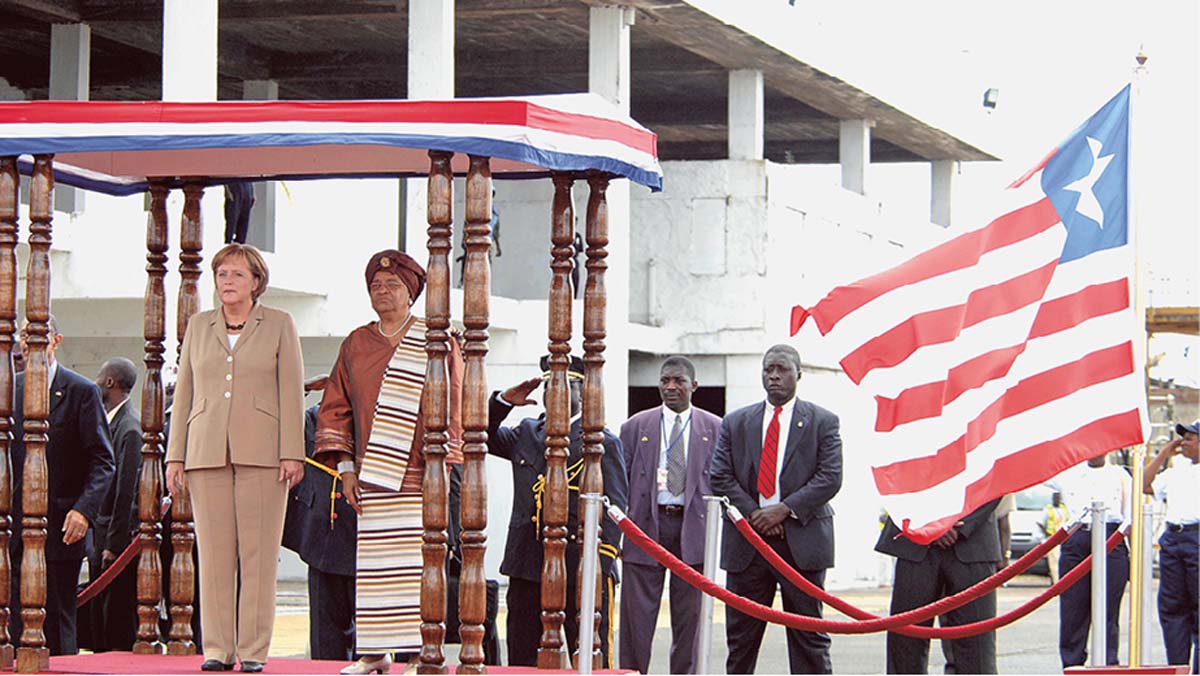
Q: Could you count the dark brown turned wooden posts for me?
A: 8